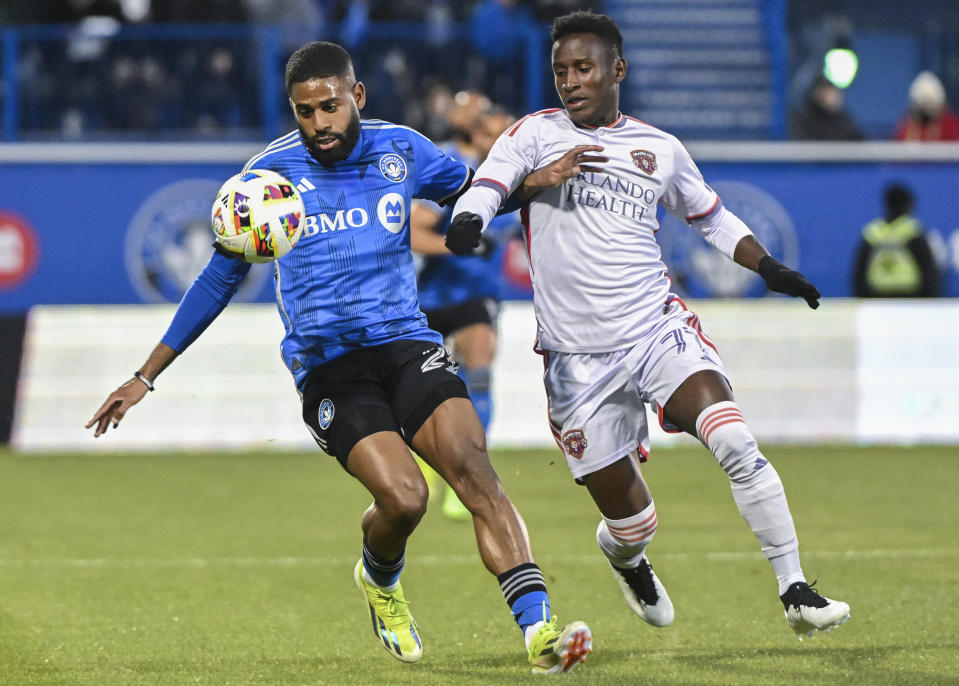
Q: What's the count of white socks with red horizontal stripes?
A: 2